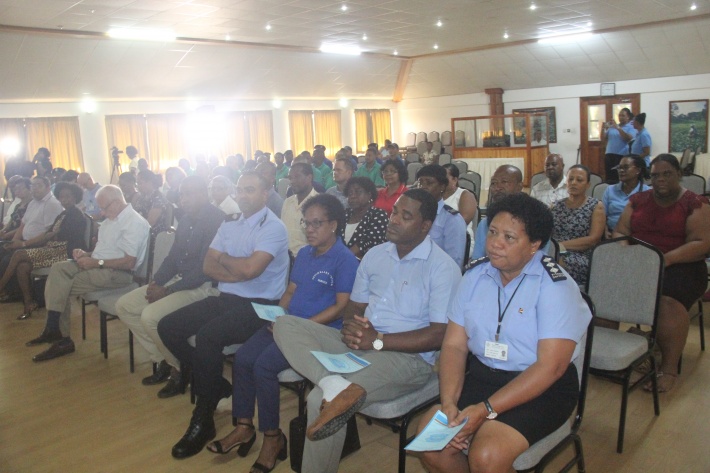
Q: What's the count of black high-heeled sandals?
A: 2